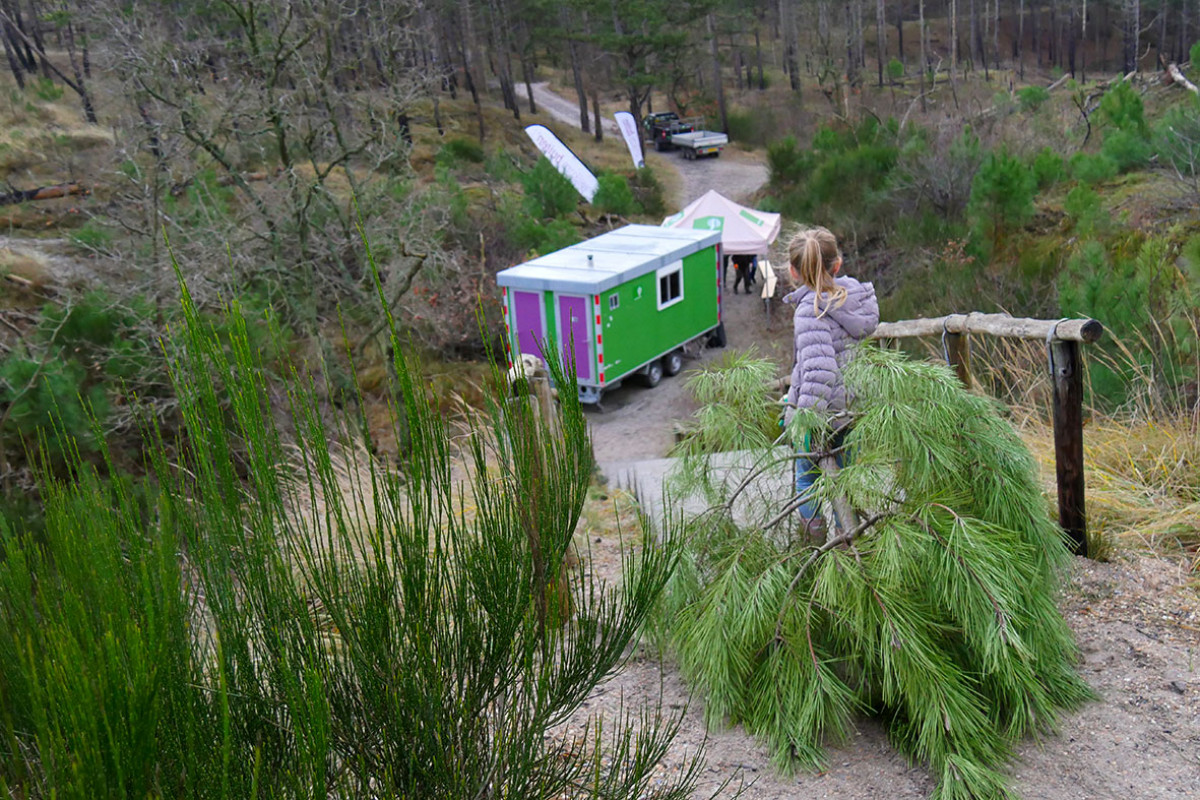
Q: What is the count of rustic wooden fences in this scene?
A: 1